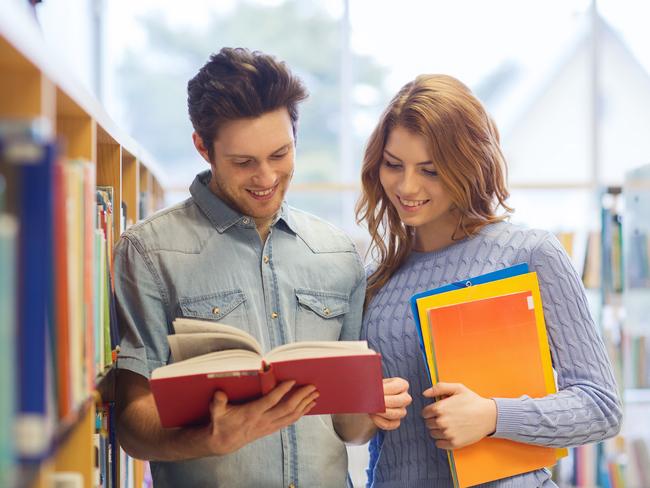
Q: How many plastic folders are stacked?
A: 3